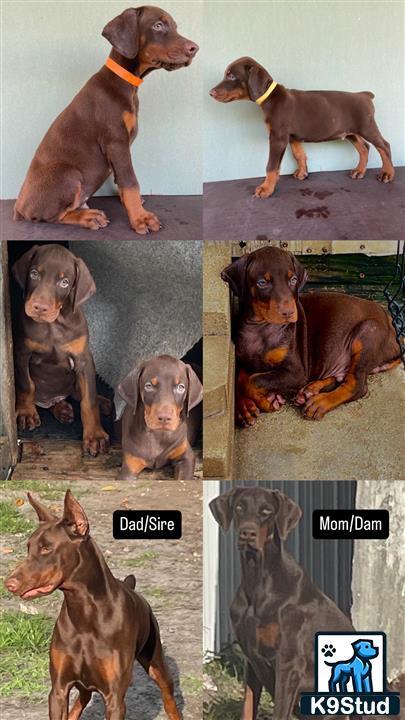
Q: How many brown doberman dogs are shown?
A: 7